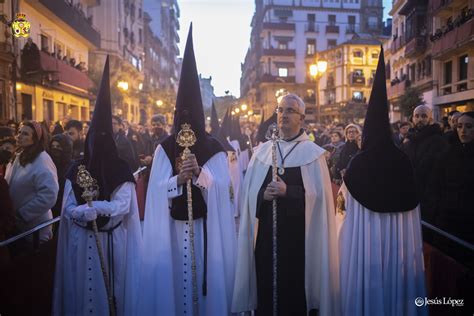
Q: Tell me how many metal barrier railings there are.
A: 2